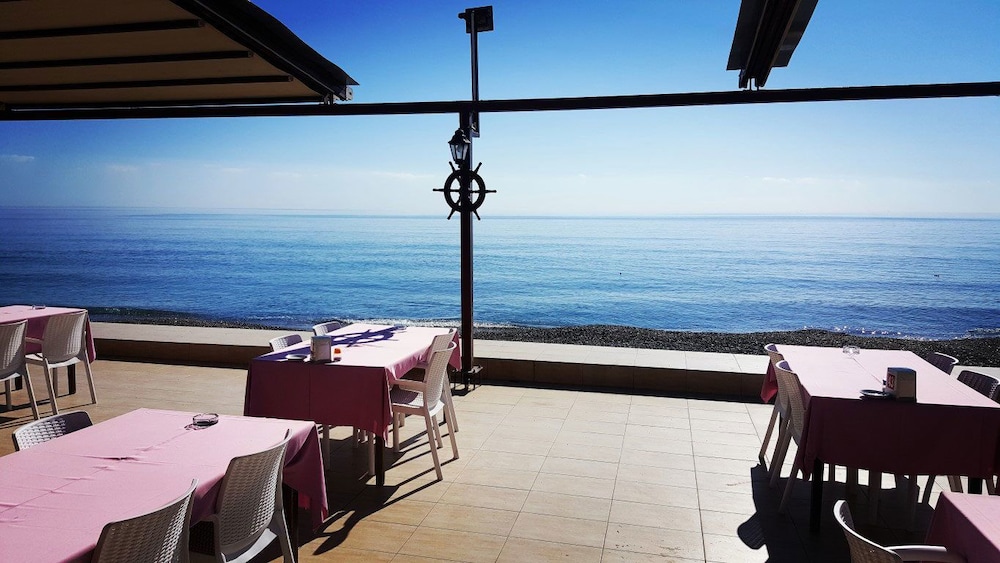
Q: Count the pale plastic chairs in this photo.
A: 14